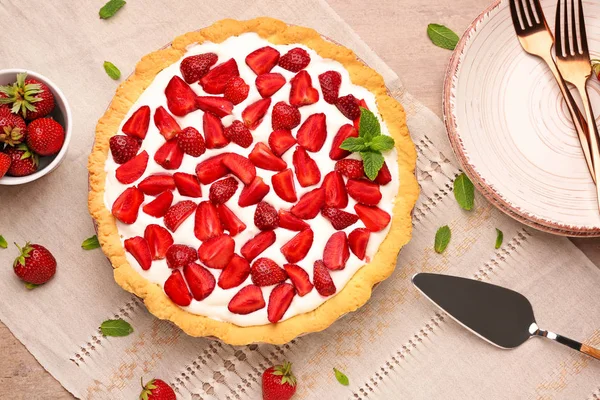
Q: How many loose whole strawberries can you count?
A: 3